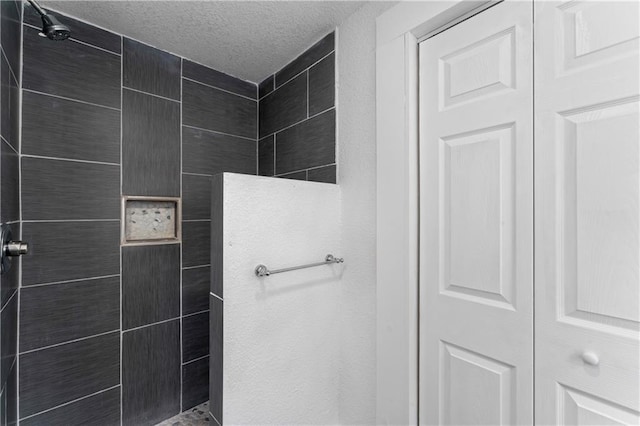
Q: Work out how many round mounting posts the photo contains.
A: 2